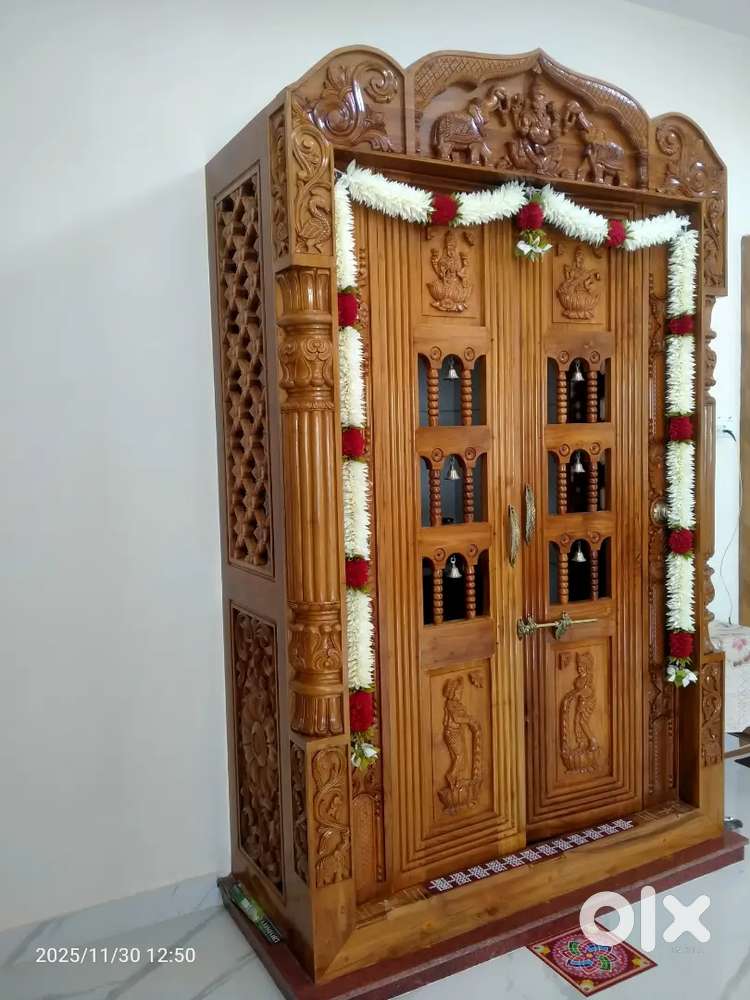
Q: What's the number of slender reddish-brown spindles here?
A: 12